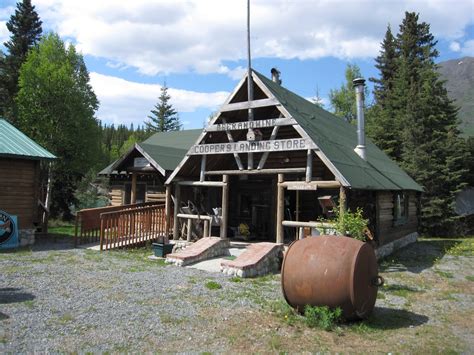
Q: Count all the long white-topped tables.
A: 0